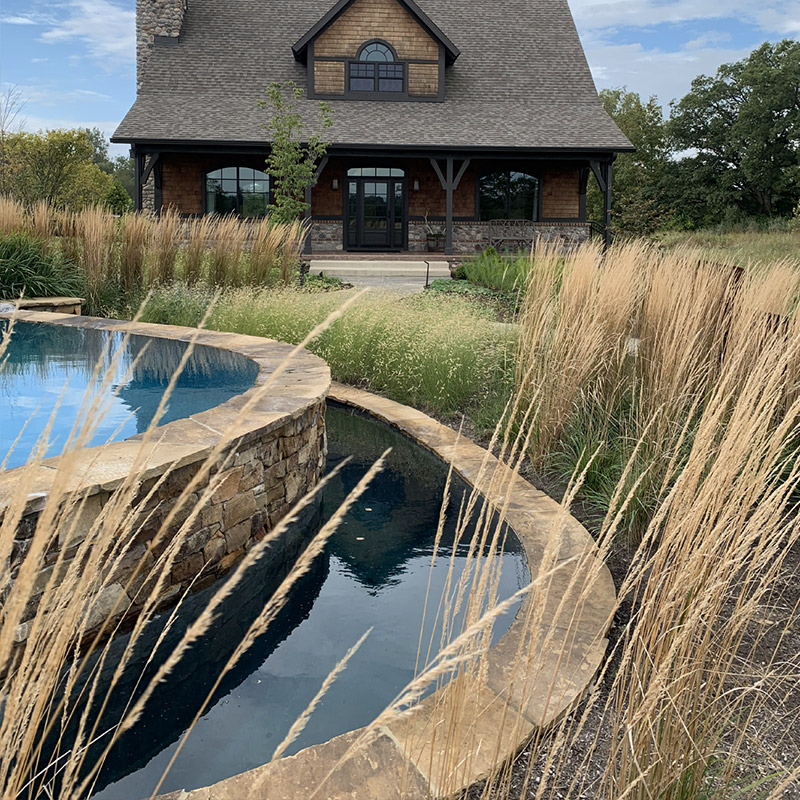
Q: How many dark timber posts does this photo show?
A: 4